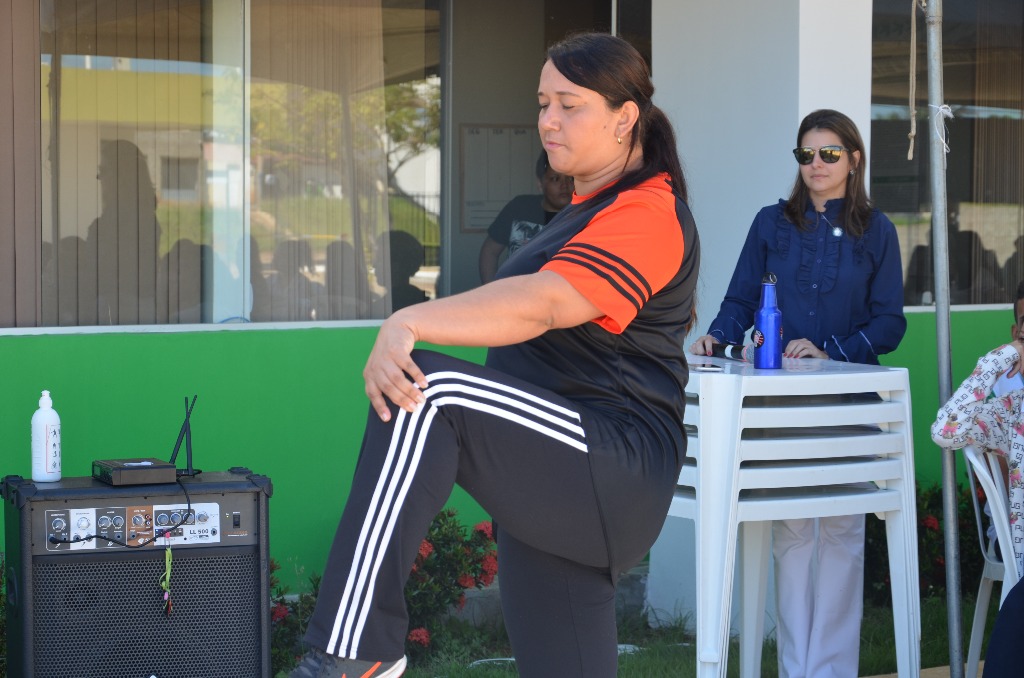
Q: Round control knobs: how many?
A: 9